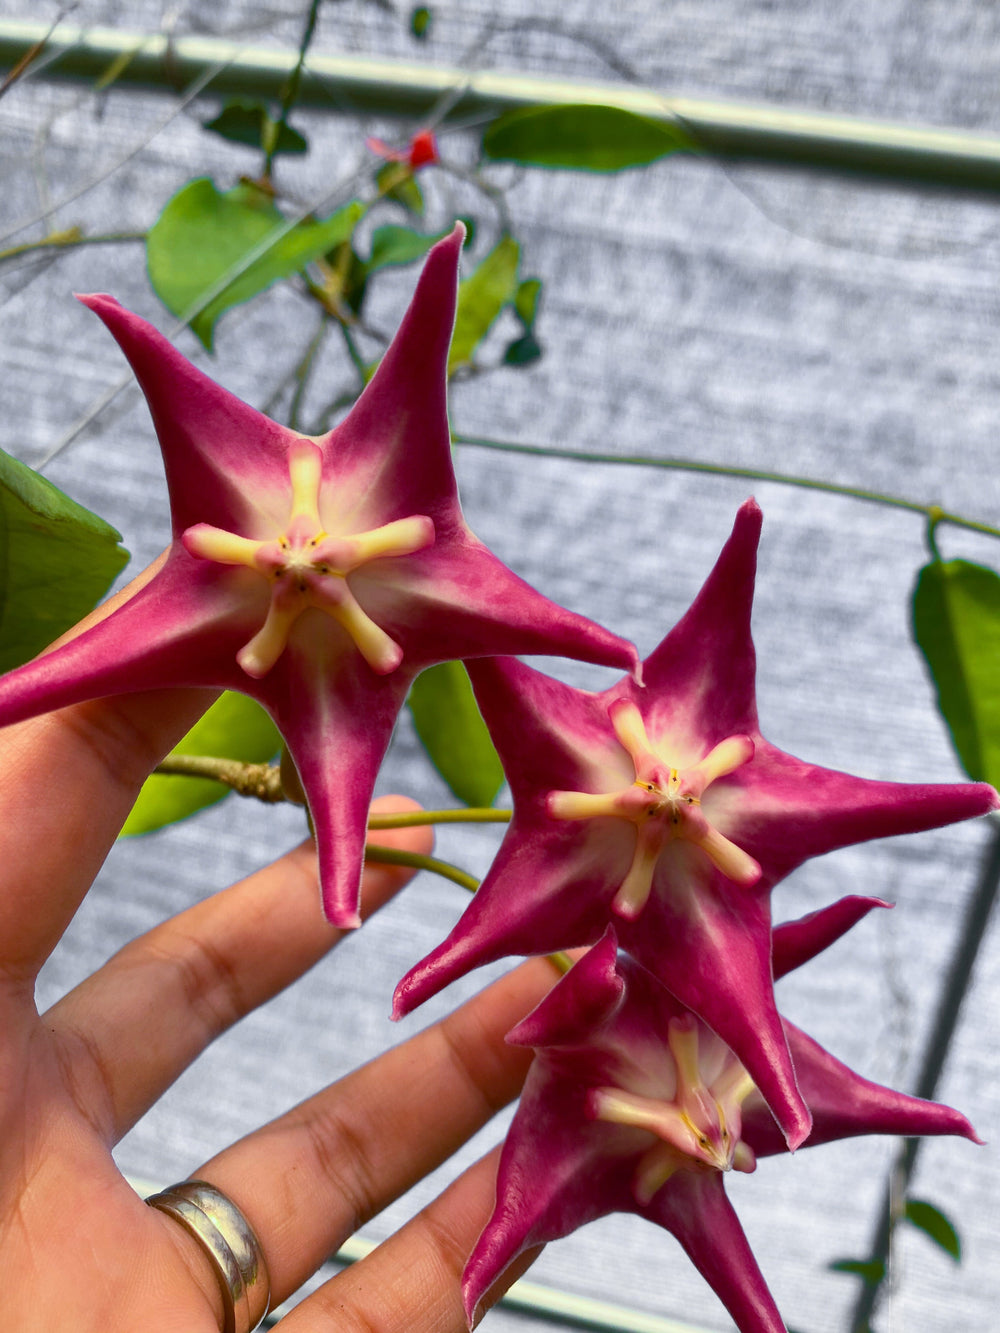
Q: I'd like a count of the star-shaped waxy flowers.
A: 3